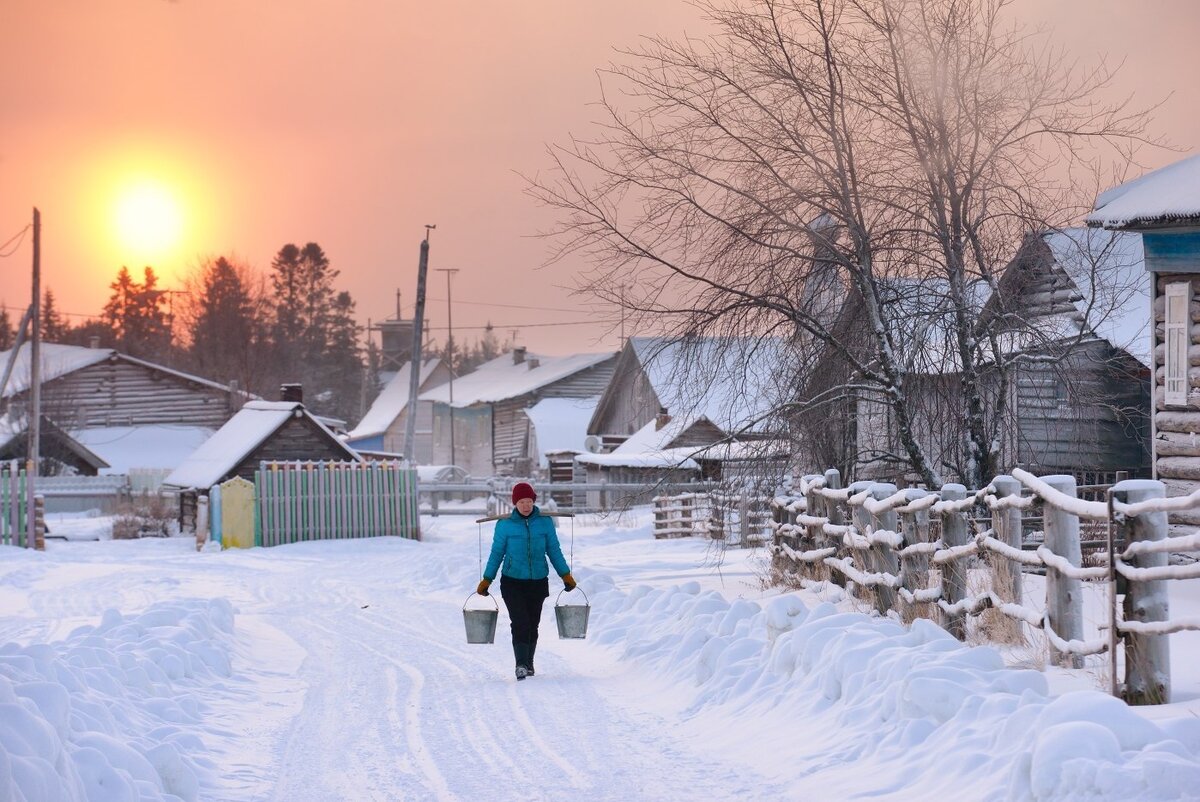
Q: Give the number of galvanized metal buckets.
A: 2